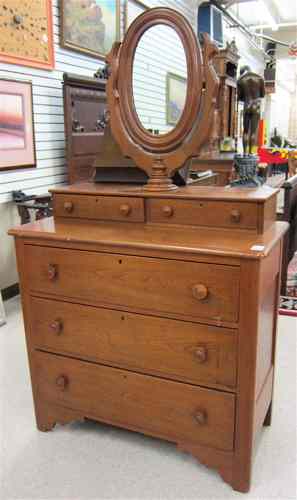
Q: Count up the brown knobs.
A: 10